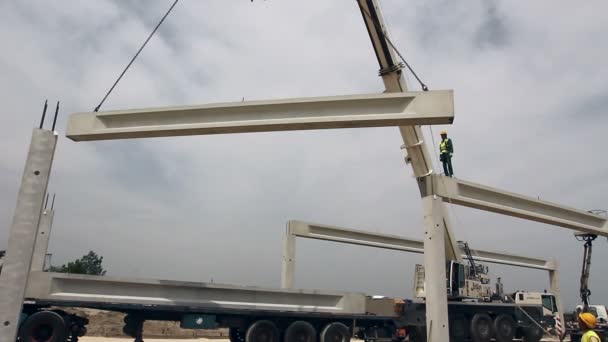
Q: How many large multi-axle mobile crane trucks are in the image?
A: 1